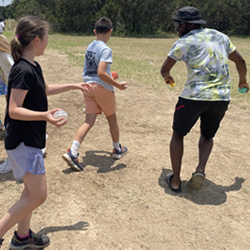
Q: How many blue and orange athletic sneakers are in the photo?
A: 2